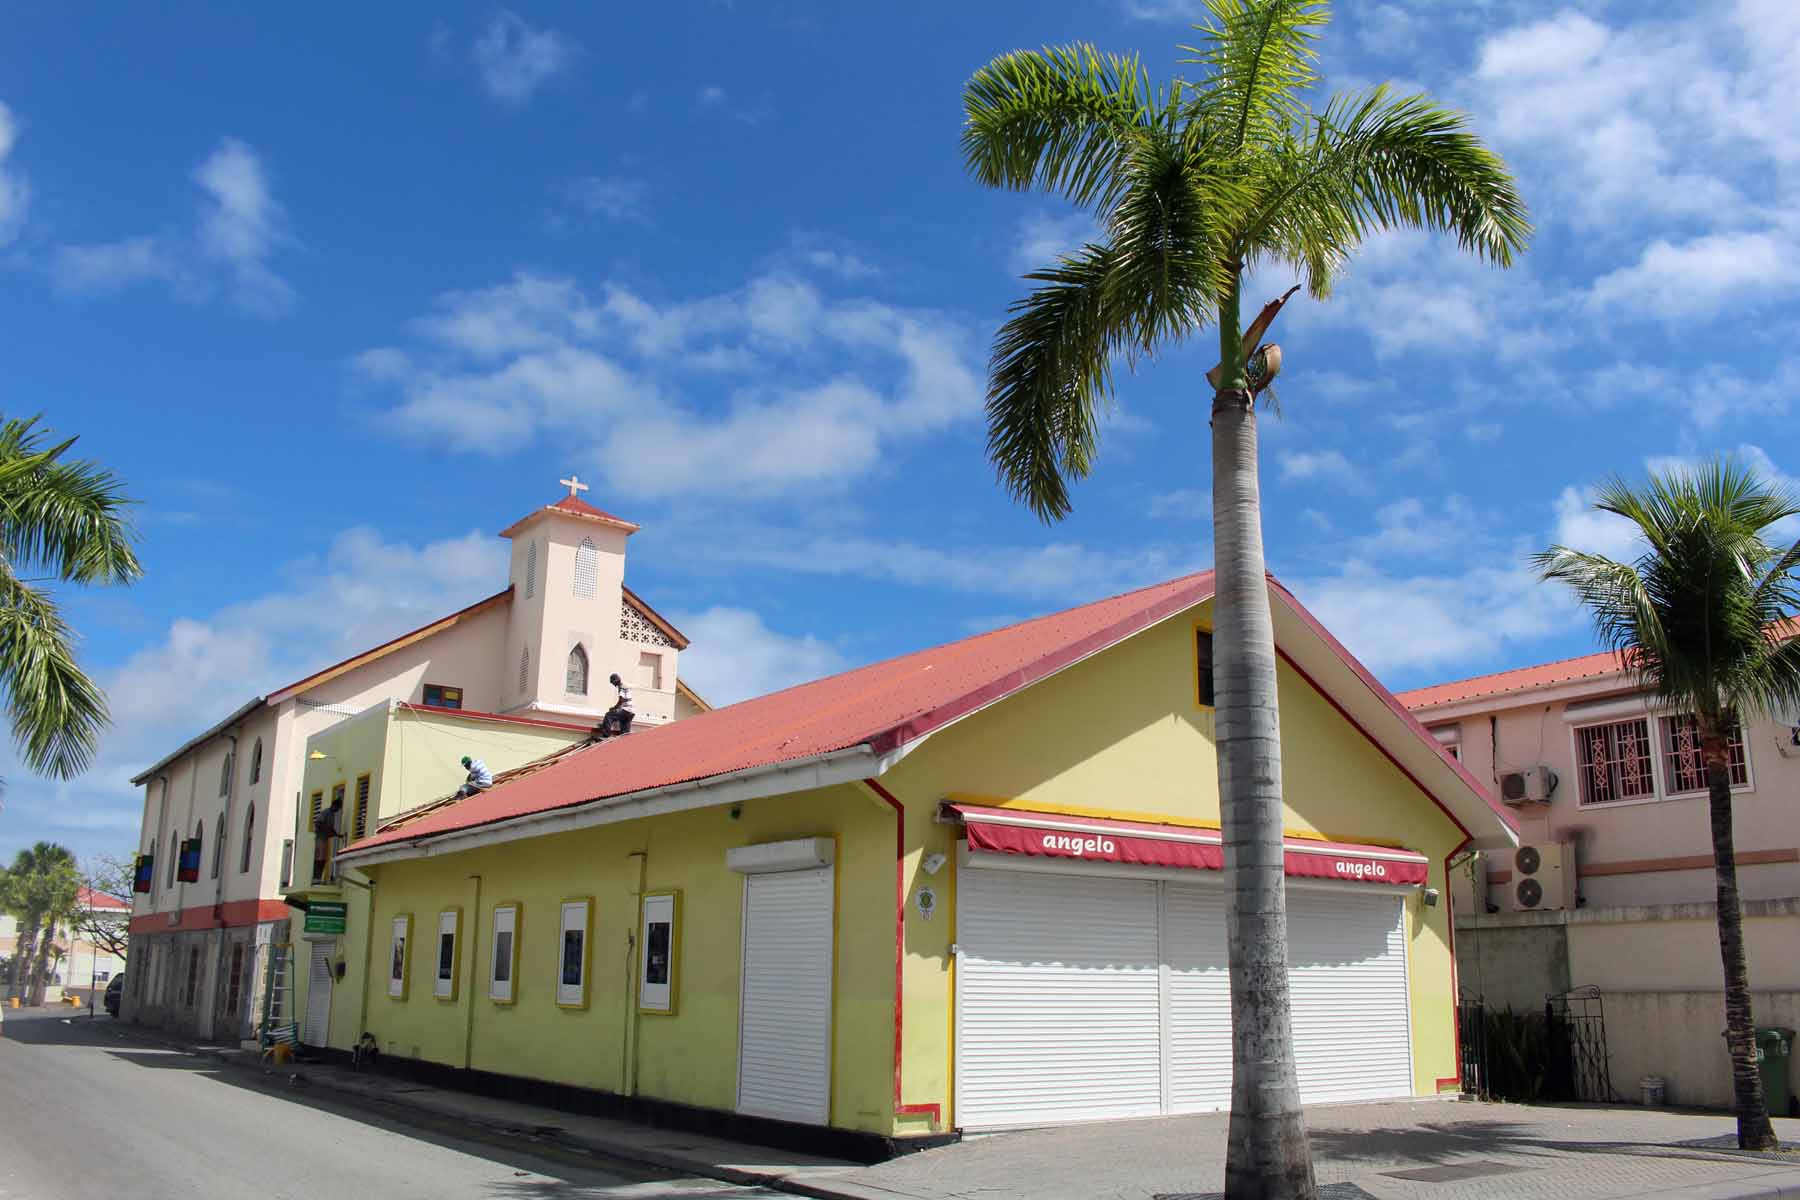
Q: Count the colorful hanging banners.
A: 2